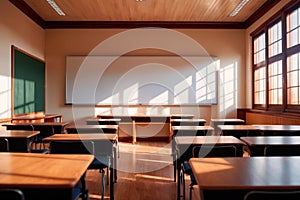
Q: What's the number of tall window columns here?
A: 3